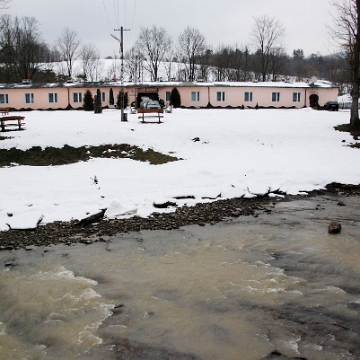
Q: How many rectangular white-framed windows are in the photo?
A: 11